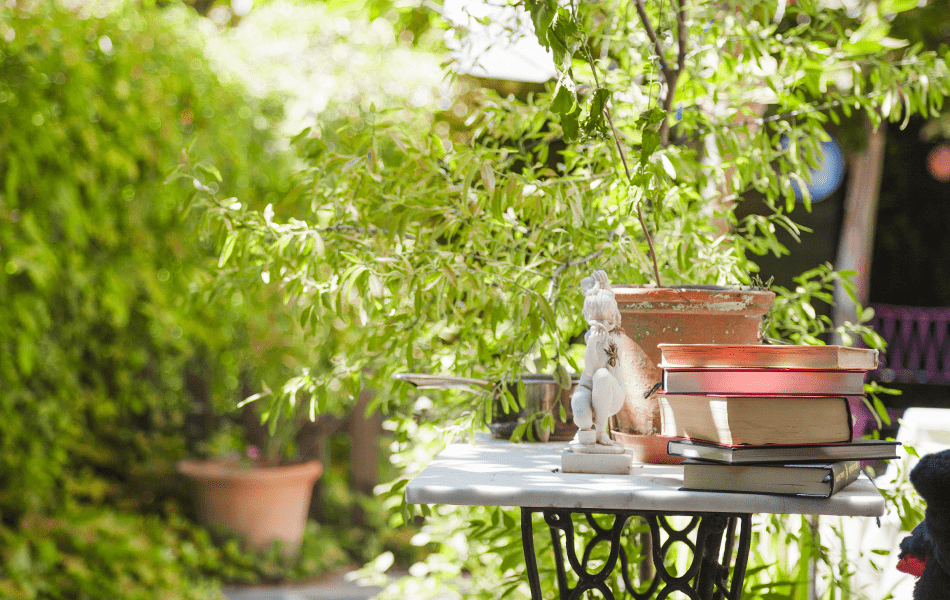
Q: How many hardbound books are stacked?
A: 5